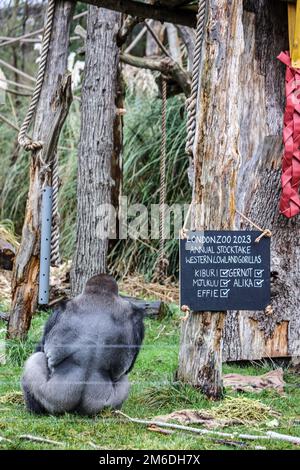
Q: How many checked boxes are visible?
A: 5